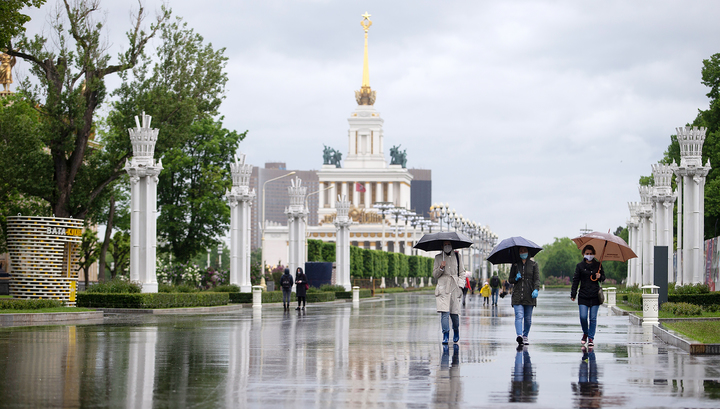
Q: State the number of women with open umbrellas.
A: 3